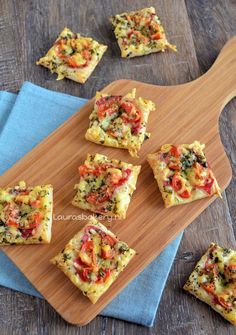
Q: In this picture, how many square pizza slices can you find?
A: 8